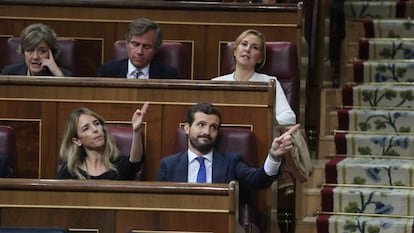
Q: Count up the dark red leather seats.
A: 6